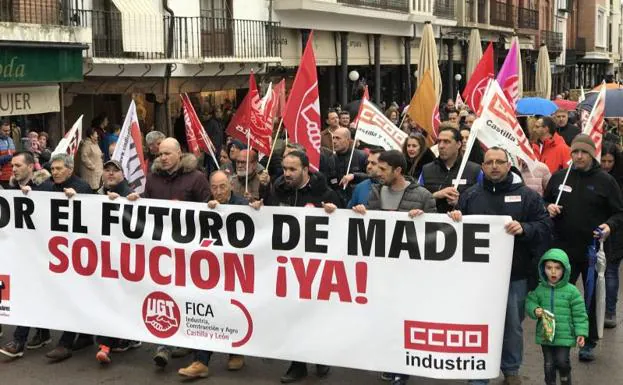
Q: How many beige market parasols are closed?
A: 4